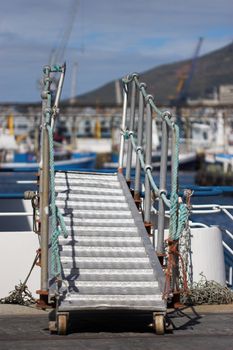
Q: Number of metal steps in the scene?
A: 14